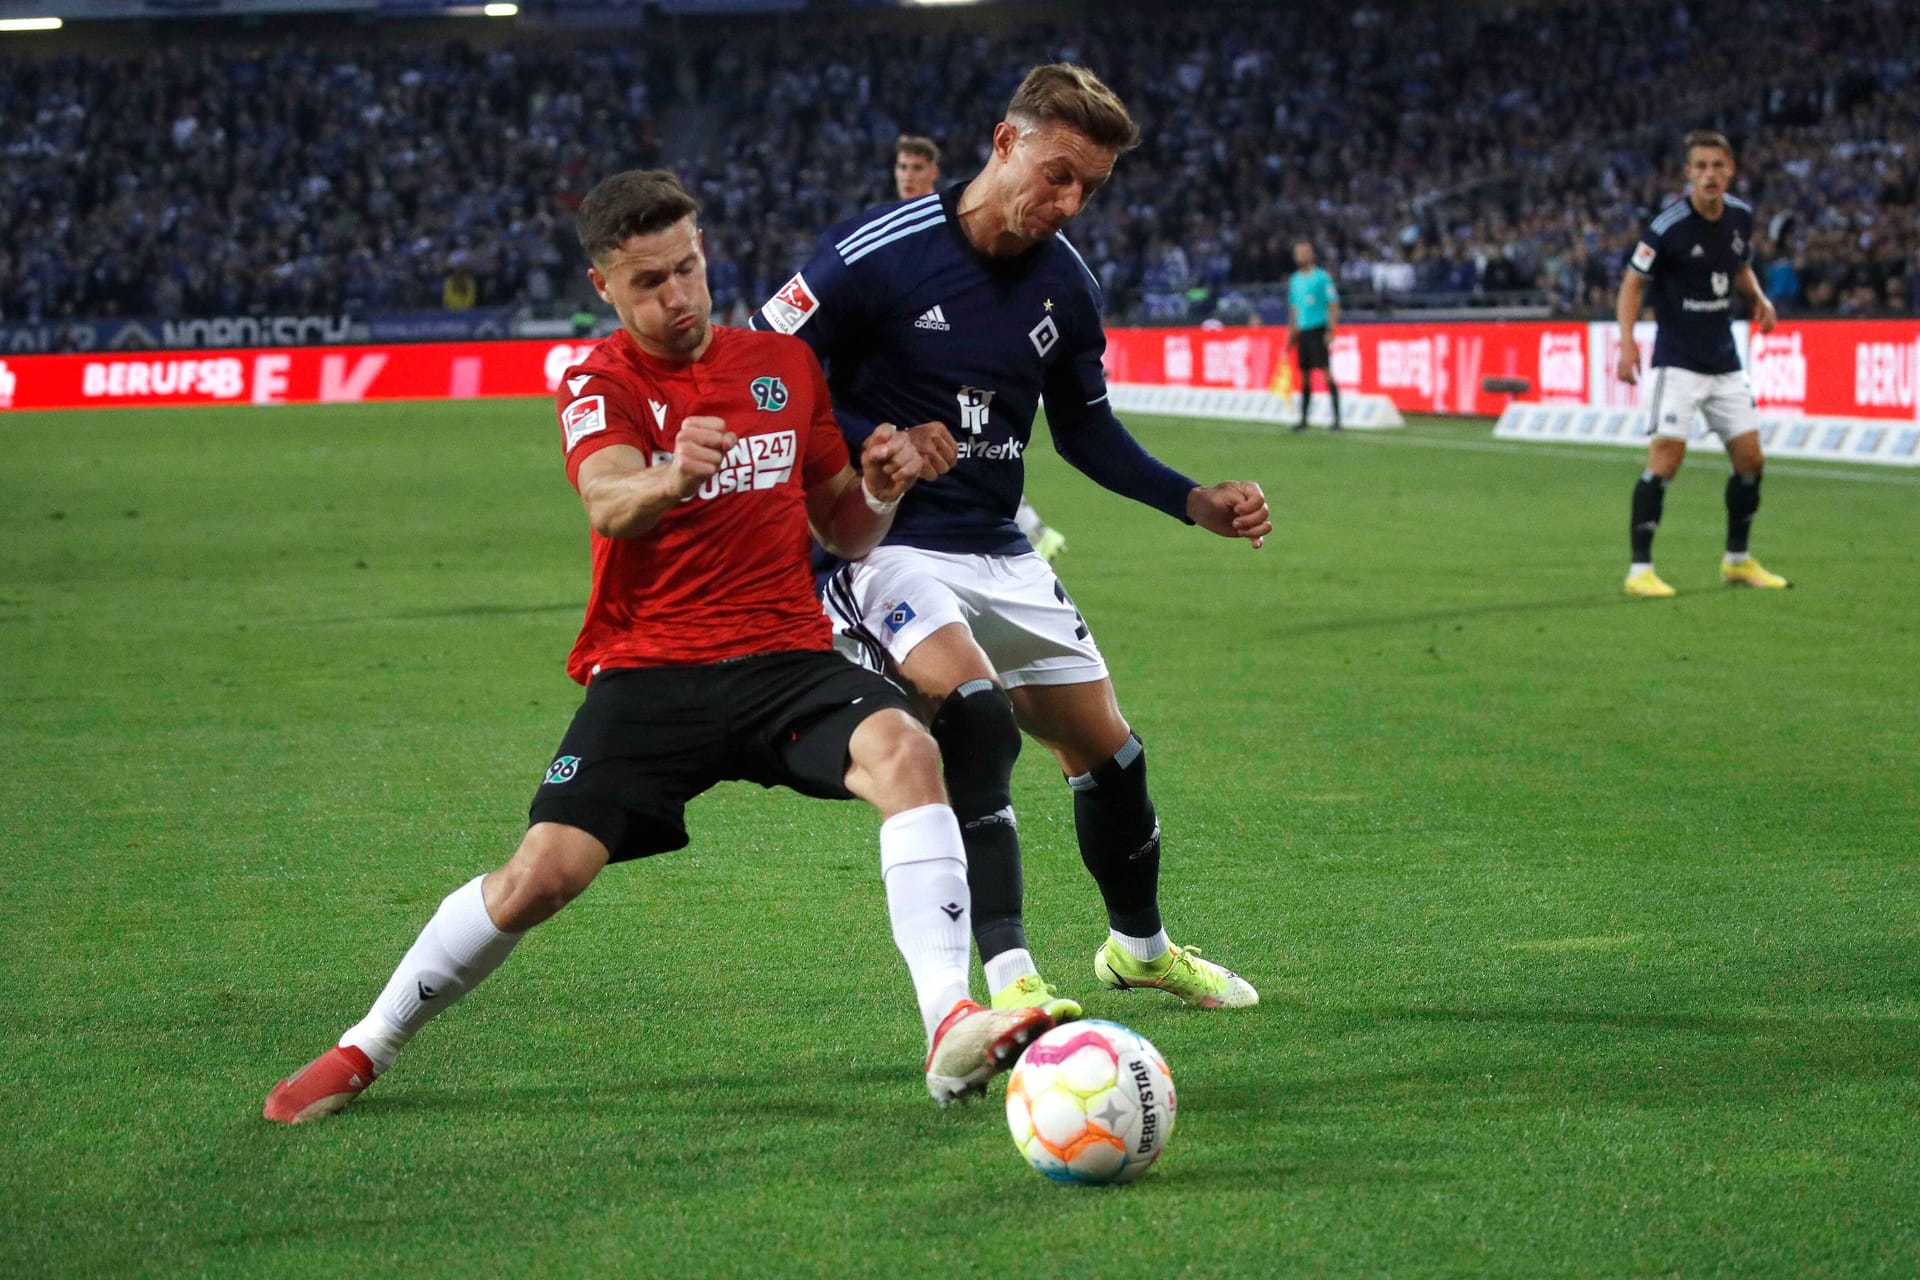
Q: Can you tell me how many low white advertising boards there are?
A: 2